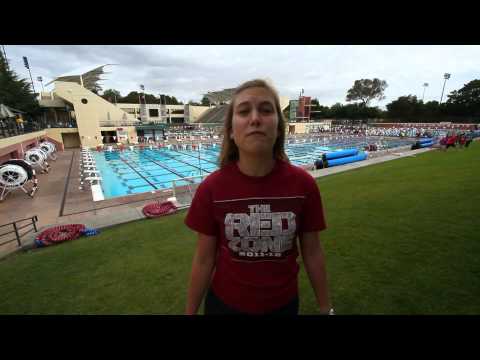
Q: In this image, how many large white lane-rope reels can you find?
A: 3